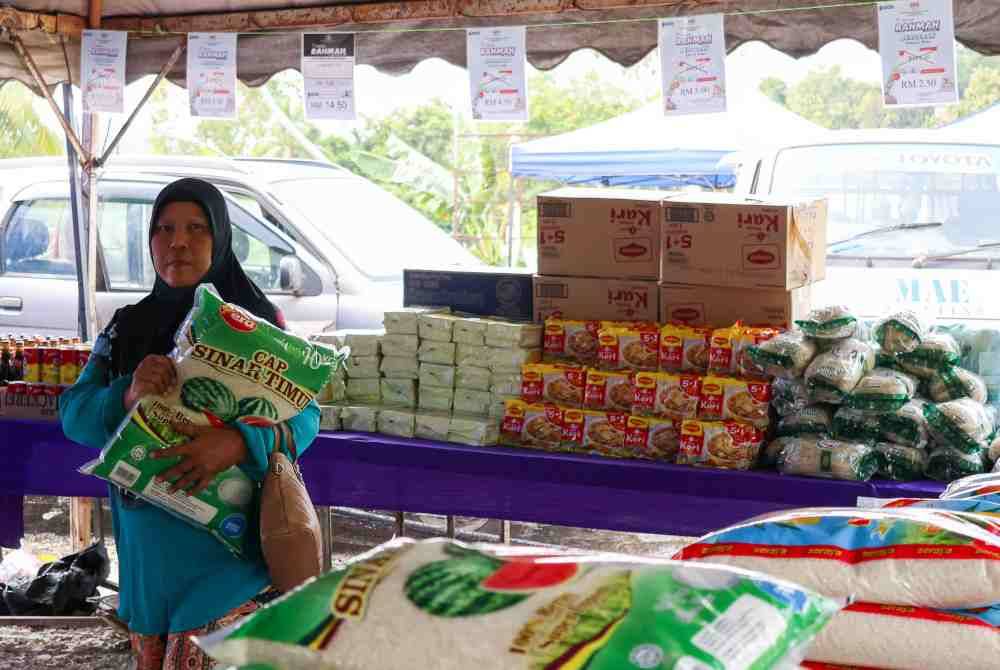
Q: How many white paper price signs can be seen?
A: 6